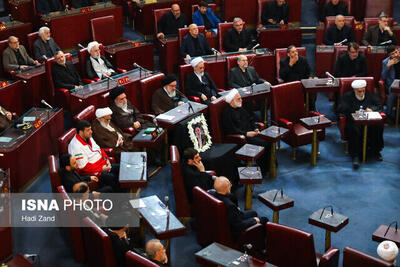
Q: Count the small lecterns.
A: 8